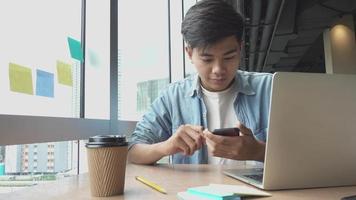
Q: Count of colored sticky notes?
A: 4